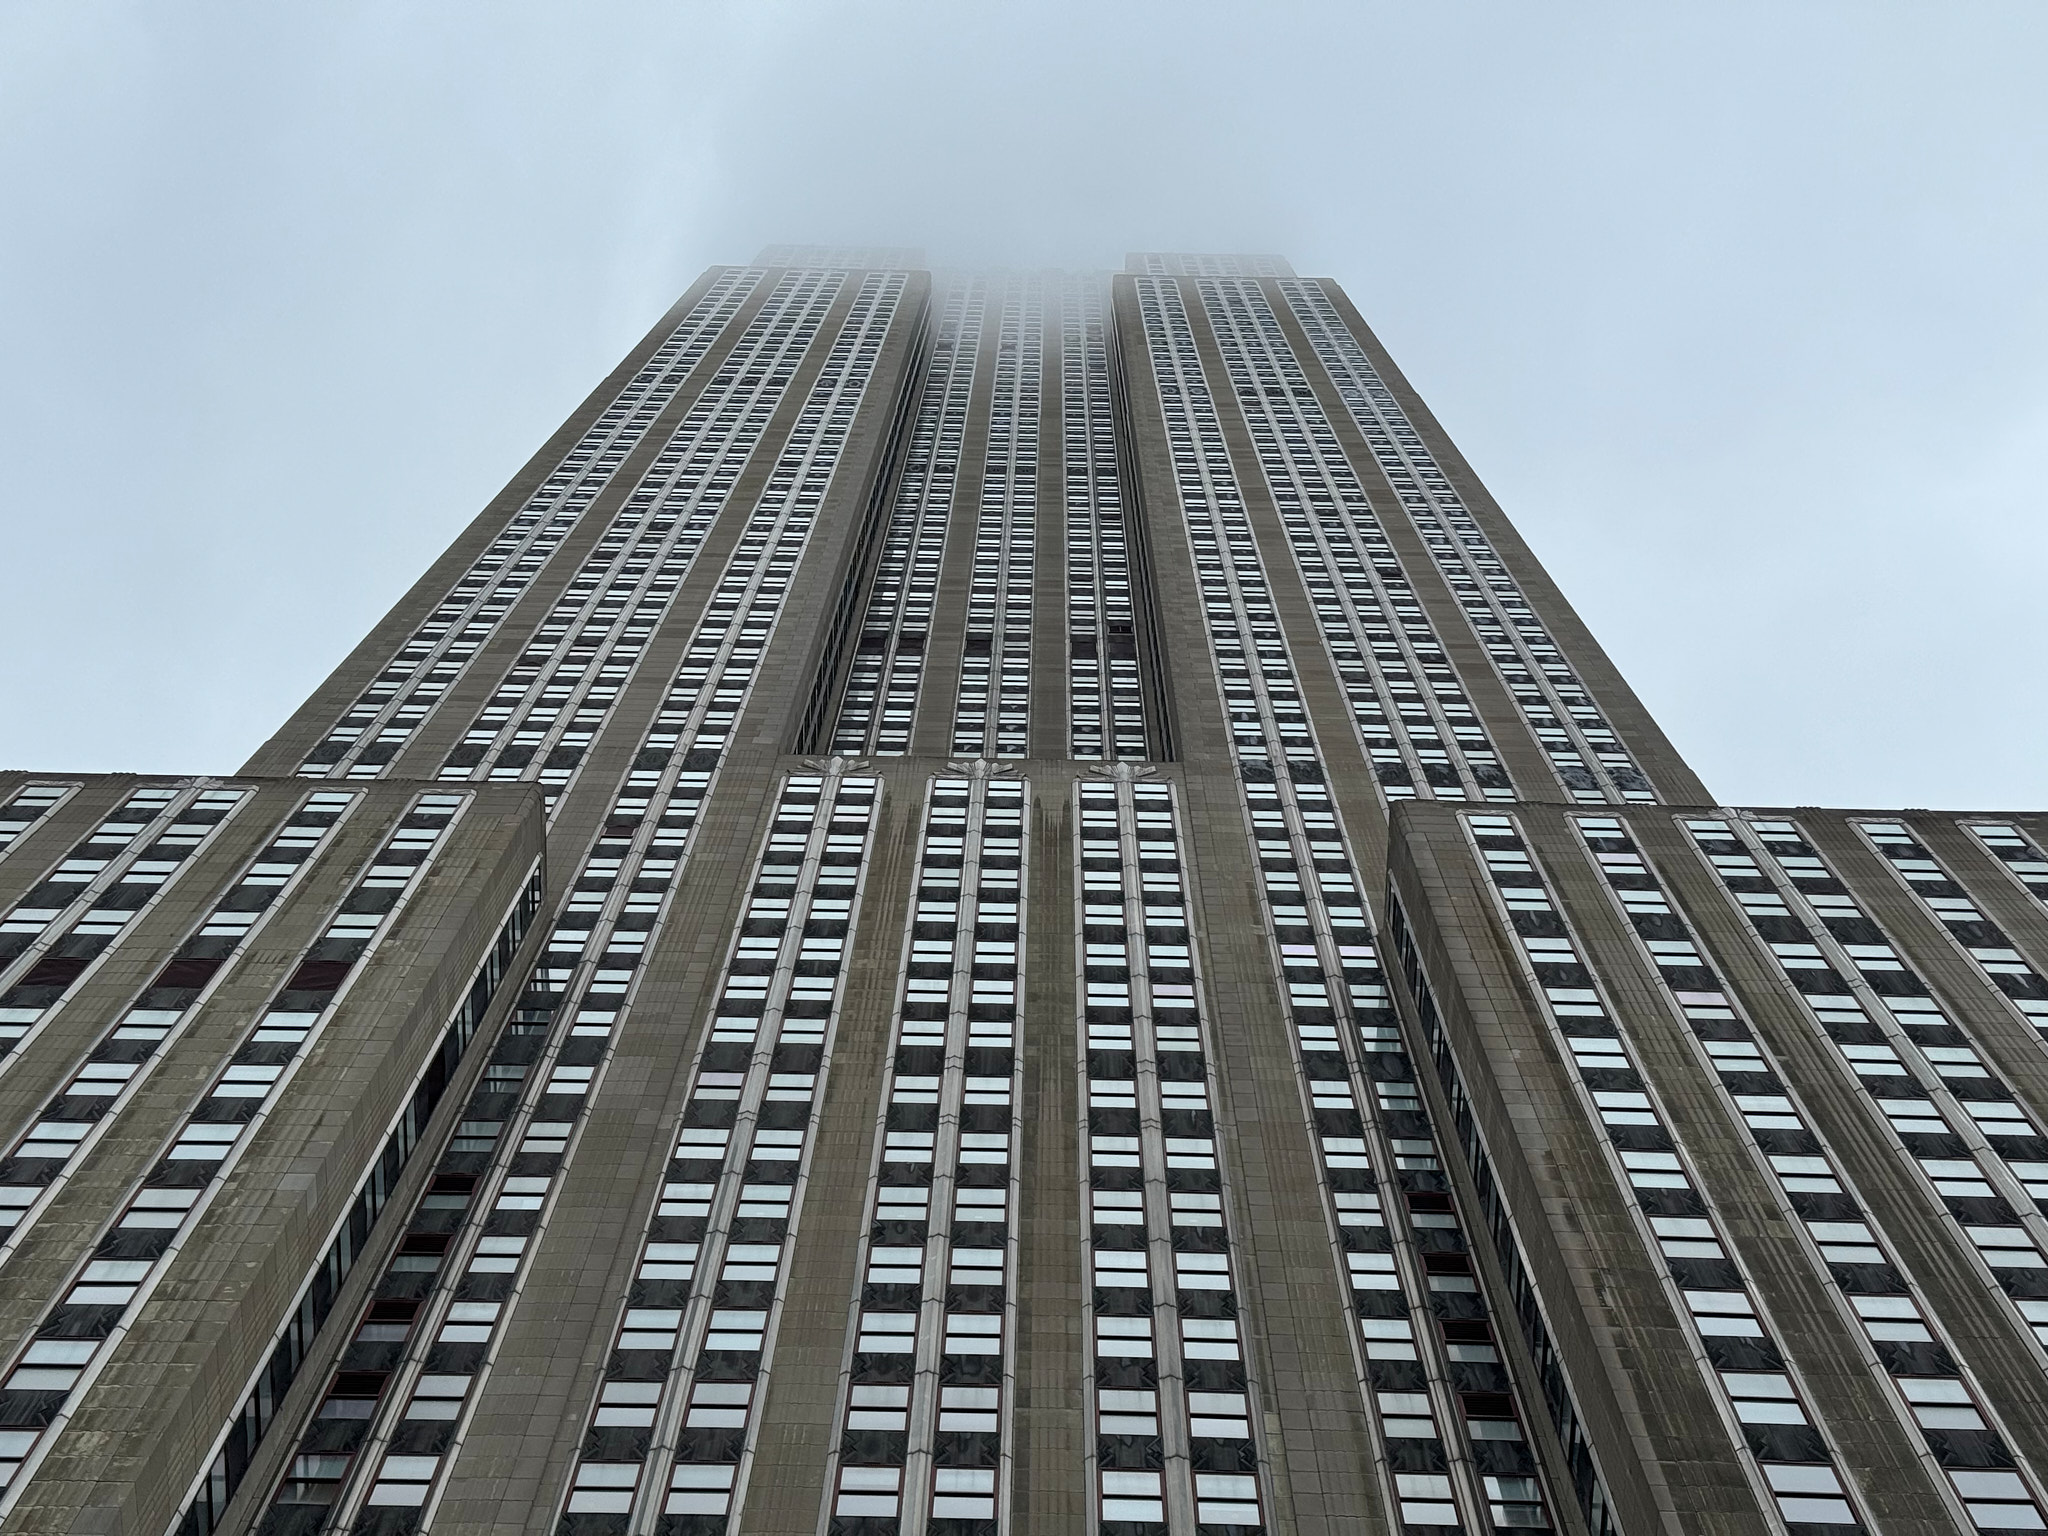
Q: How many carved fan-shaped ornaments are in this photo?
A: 5